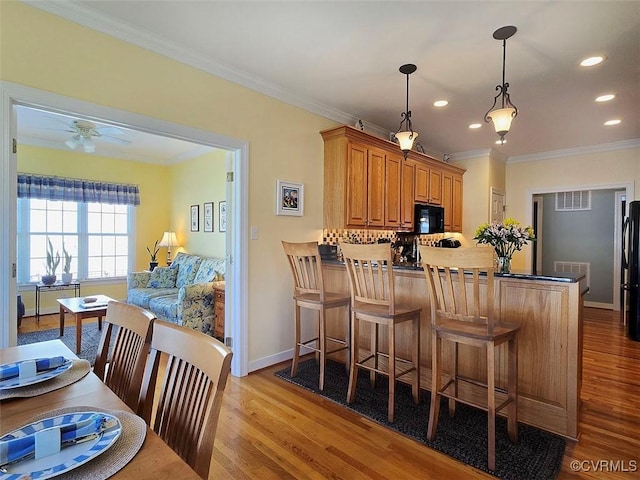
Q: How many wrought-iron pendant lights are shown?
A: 2